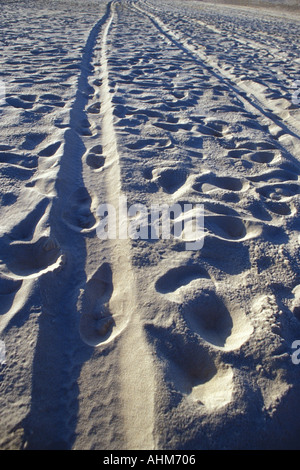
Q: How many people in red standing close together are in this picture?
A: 0